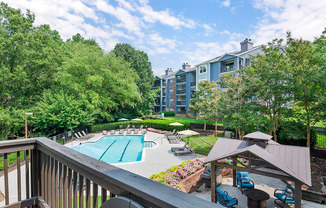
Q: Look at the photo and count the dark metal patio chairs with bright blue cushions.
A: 3